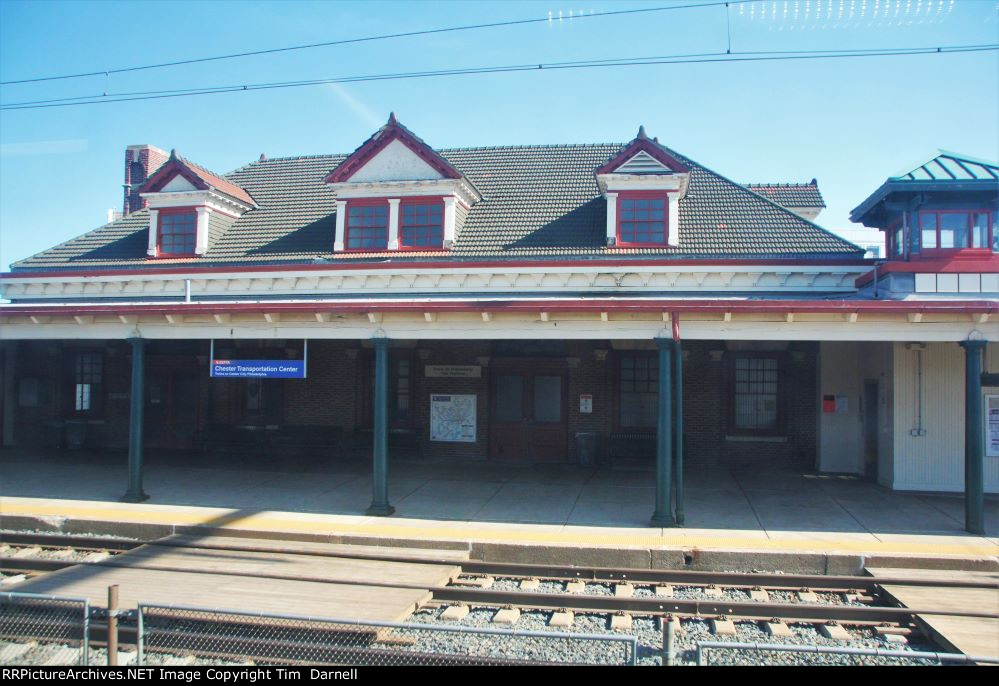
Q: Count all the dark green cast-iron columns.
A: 4